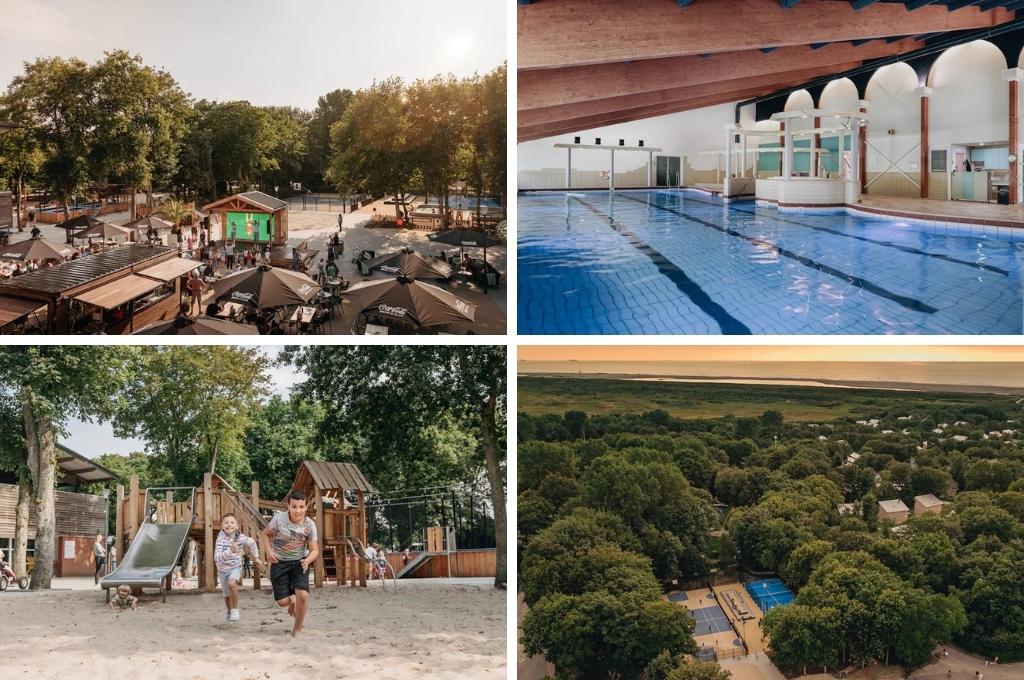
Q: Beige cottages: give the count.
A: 2